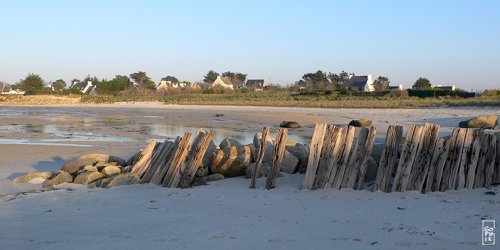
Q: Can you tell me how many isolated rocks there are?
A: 3